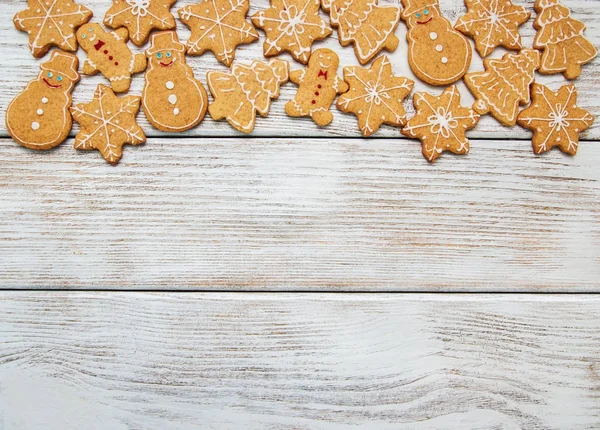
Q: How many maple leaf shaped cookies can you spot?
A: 0